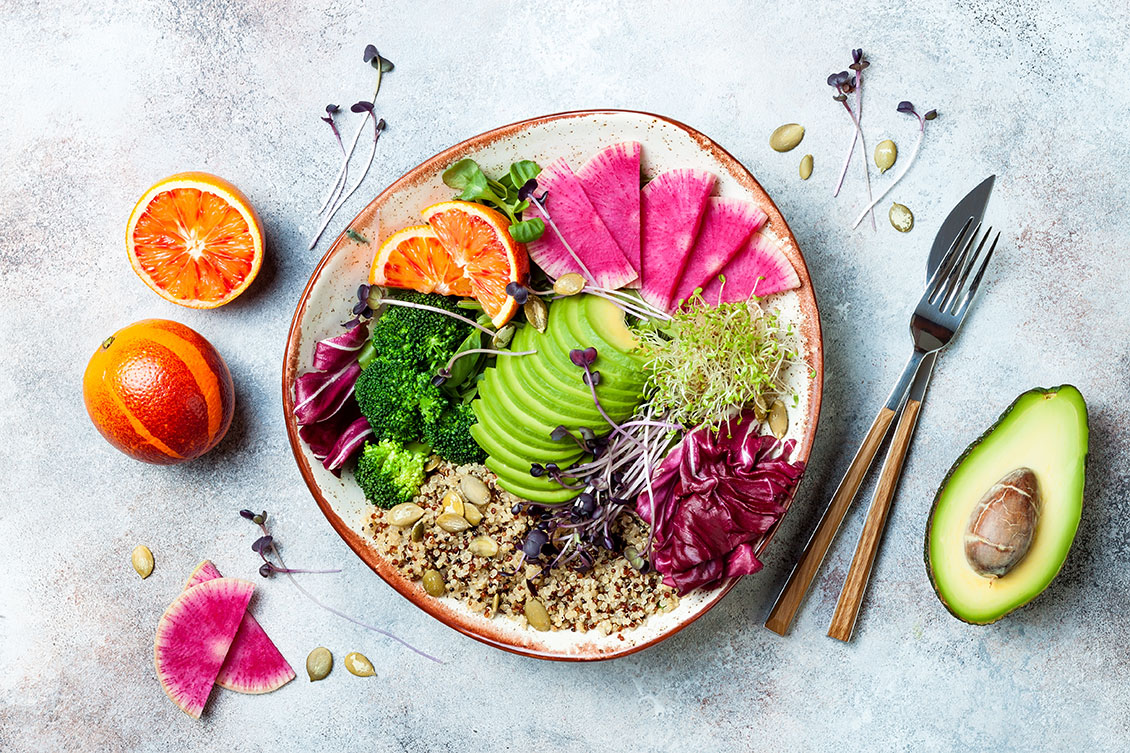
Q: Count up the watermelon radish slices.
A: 7